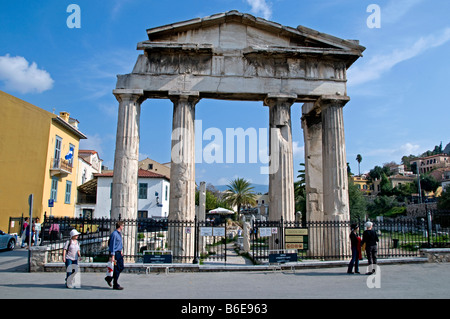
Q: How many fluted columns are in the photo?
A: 4